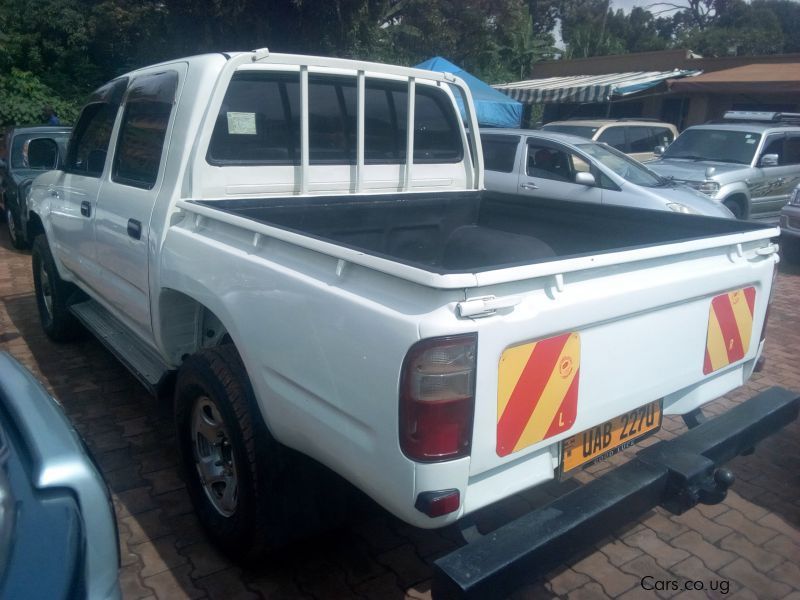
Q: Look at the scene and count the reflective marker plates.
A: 2